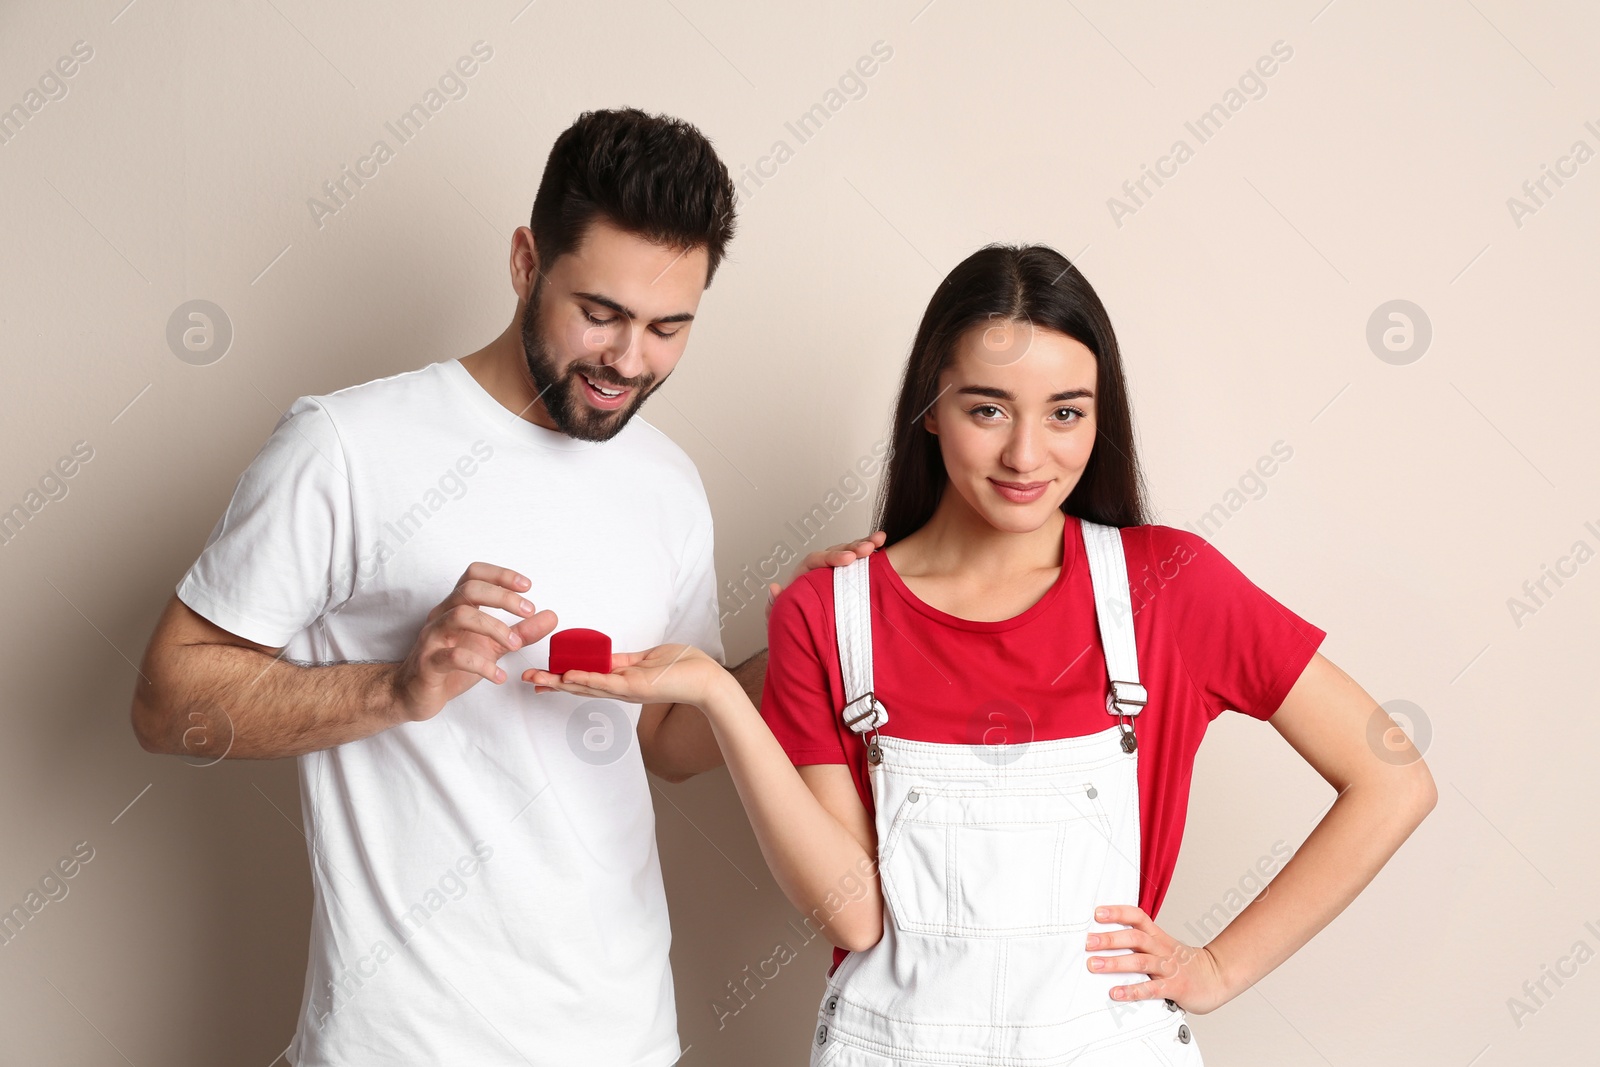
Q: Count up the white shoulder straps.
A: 2